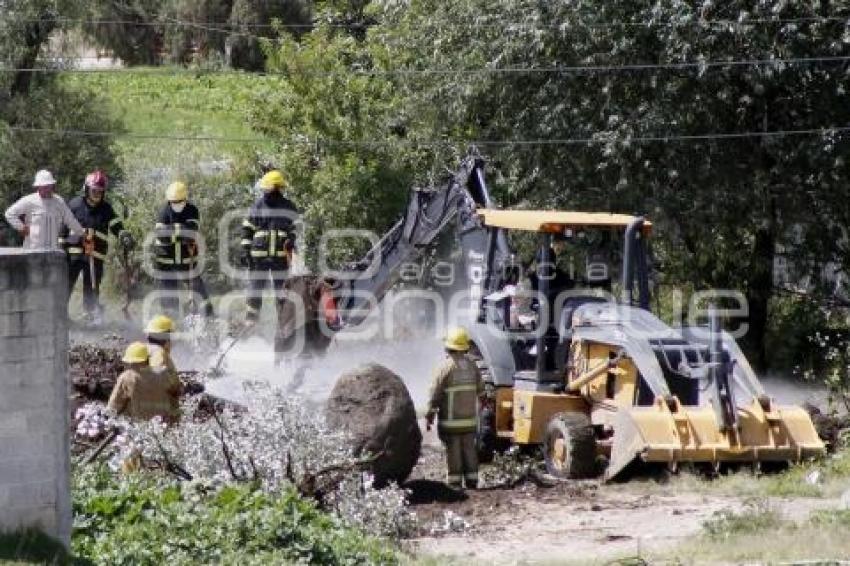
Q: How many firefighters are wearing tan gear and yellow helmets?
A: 3